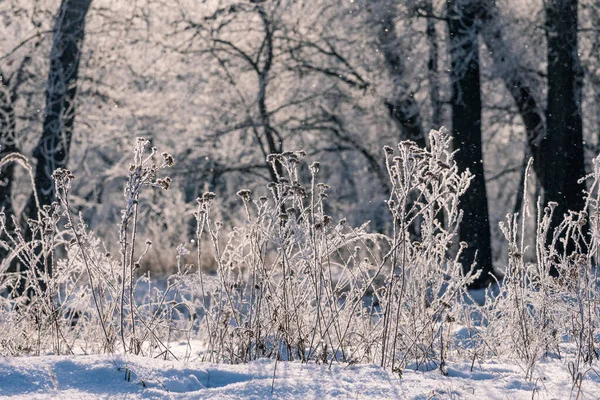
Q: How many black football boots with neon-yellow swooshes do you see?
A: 0